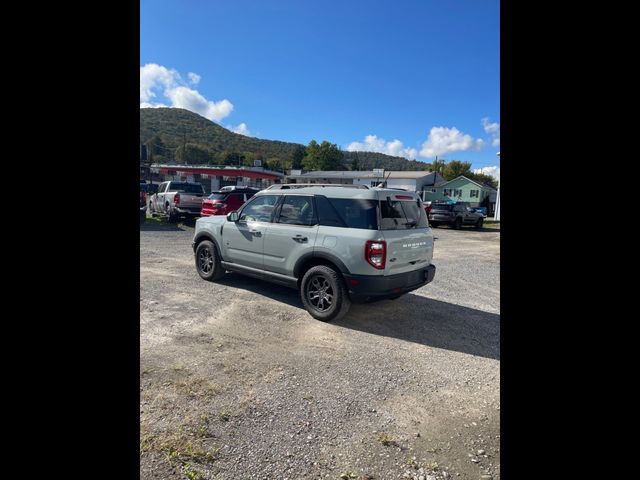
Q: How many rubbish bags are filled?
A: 0